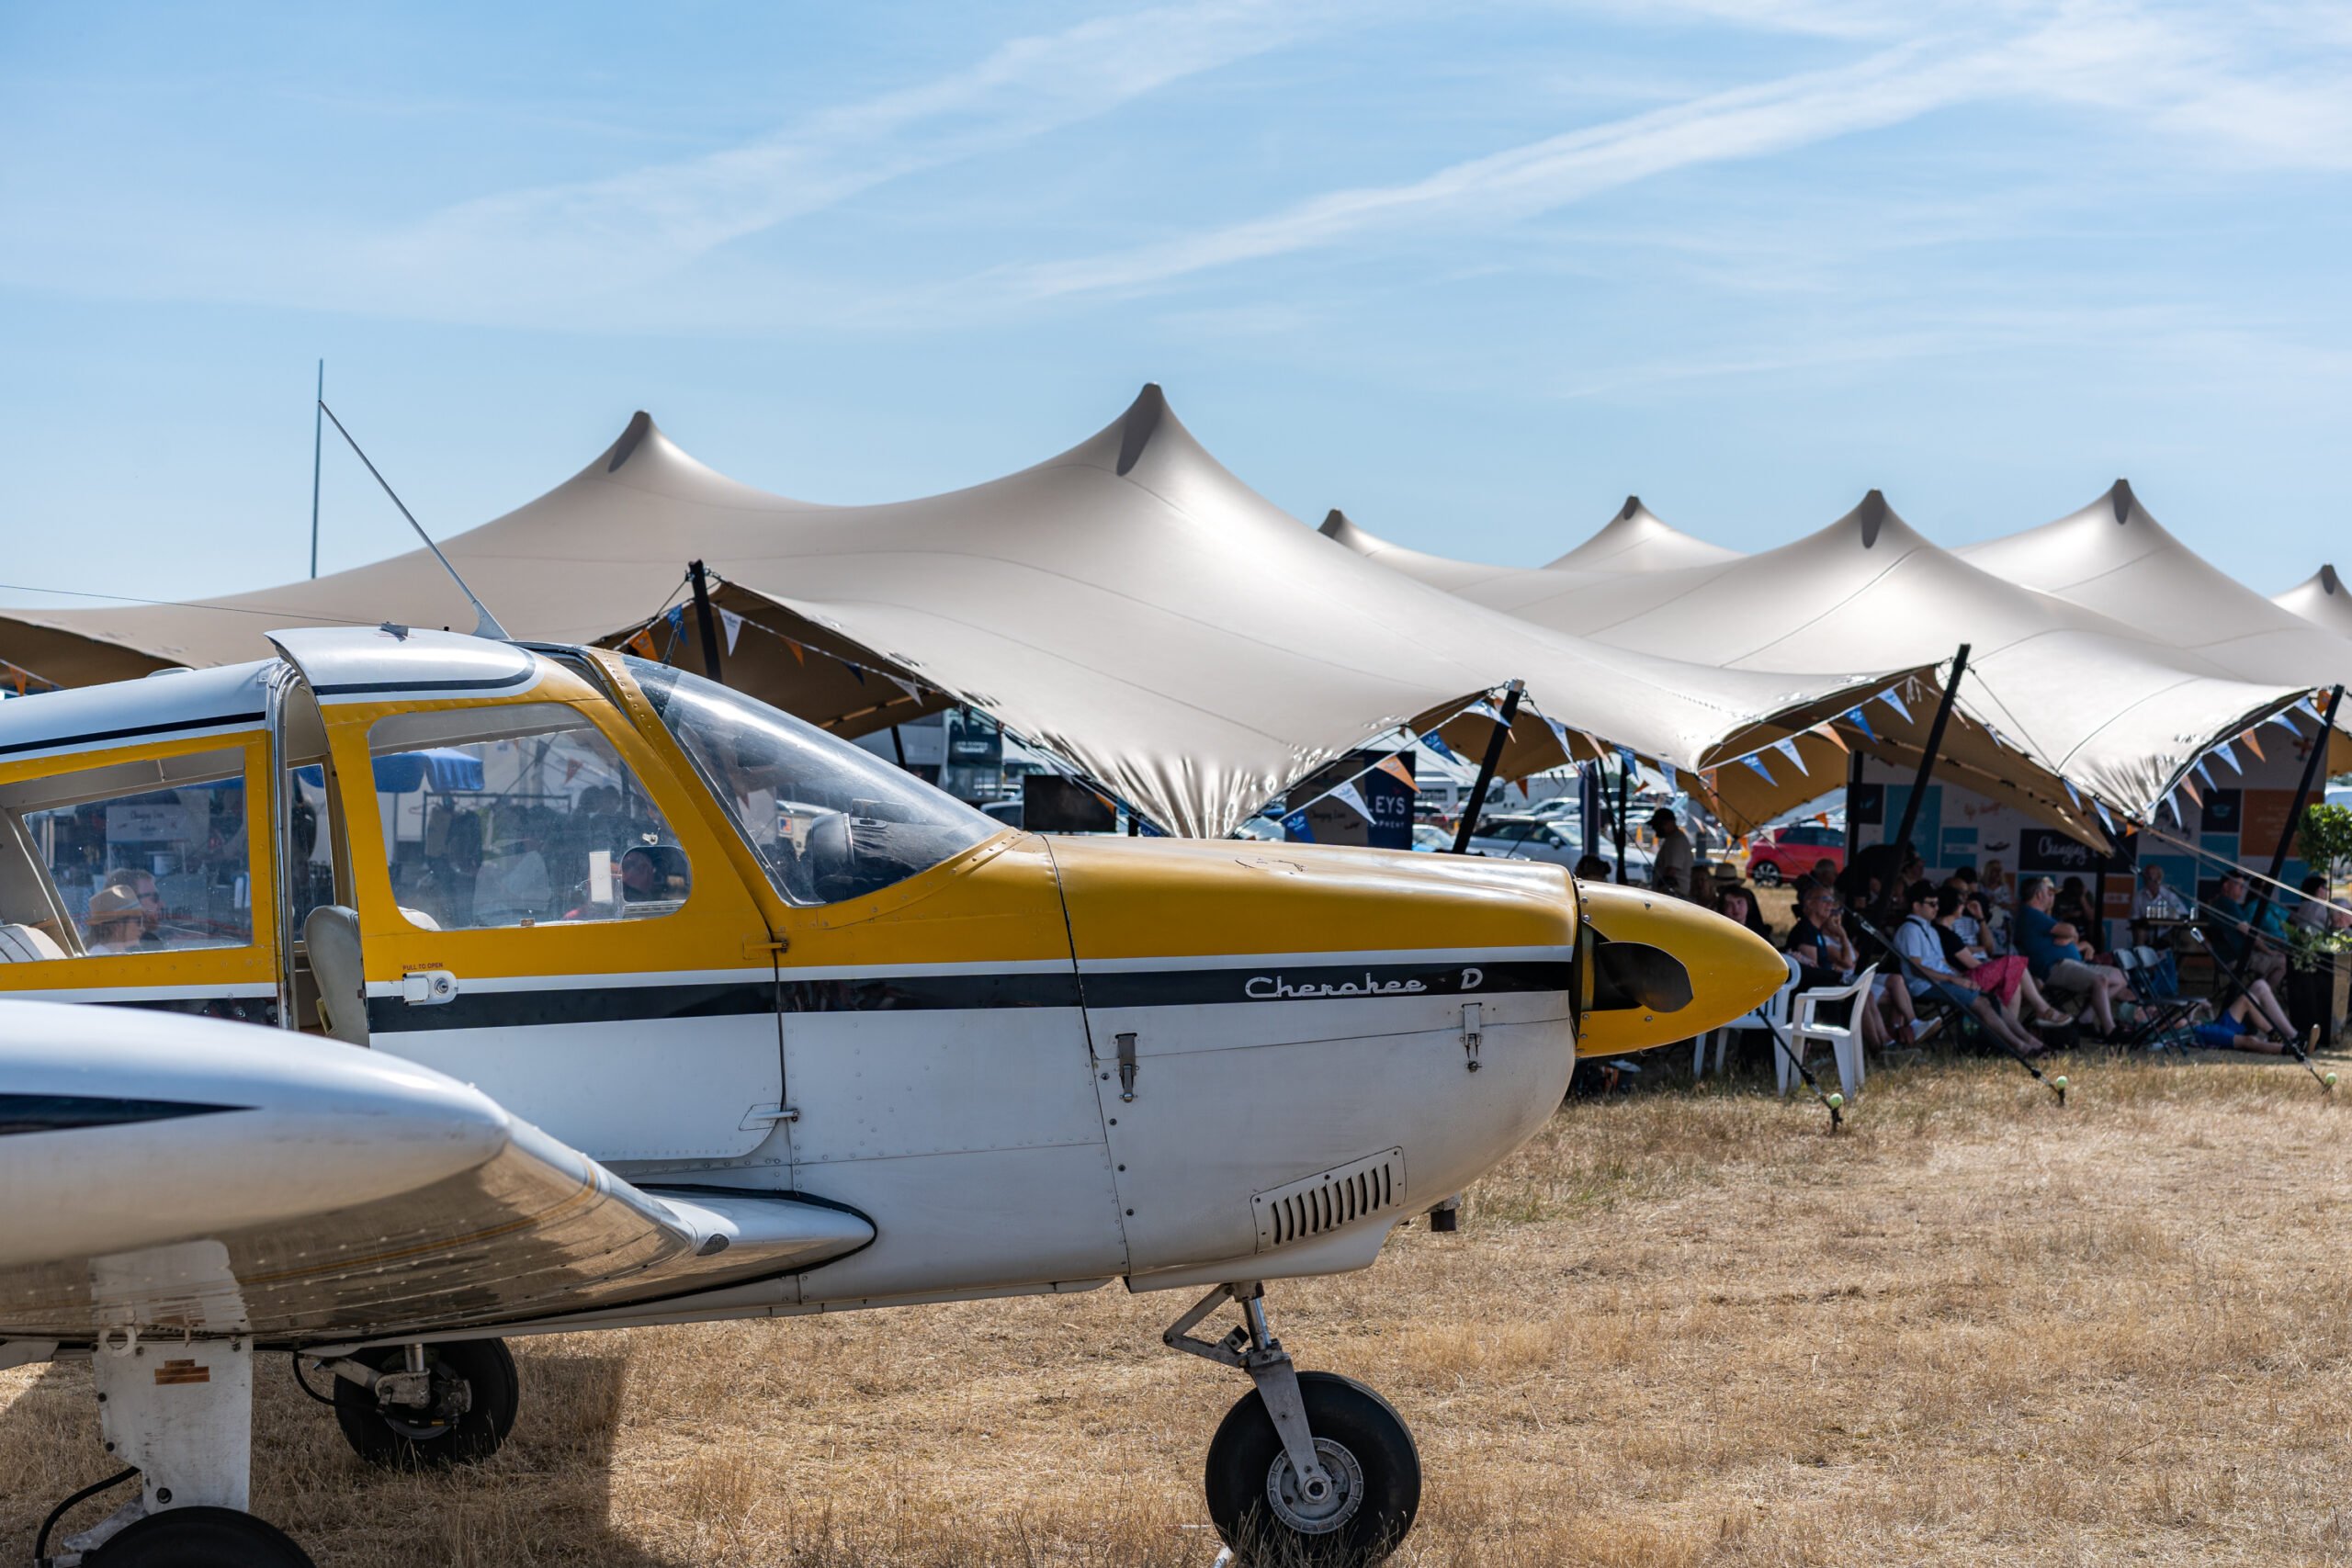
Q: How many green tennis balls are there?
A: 3